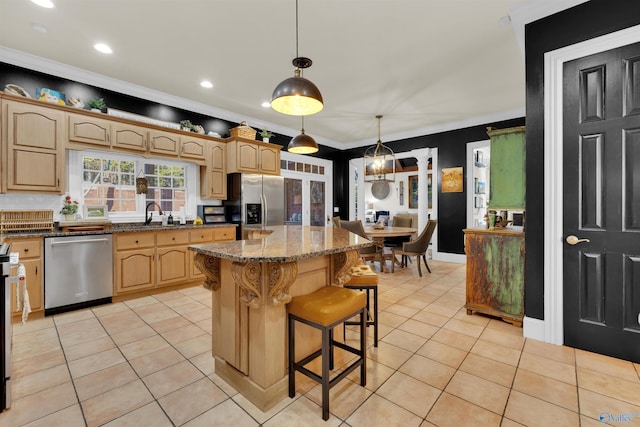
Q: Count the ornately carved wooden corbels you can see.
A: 4